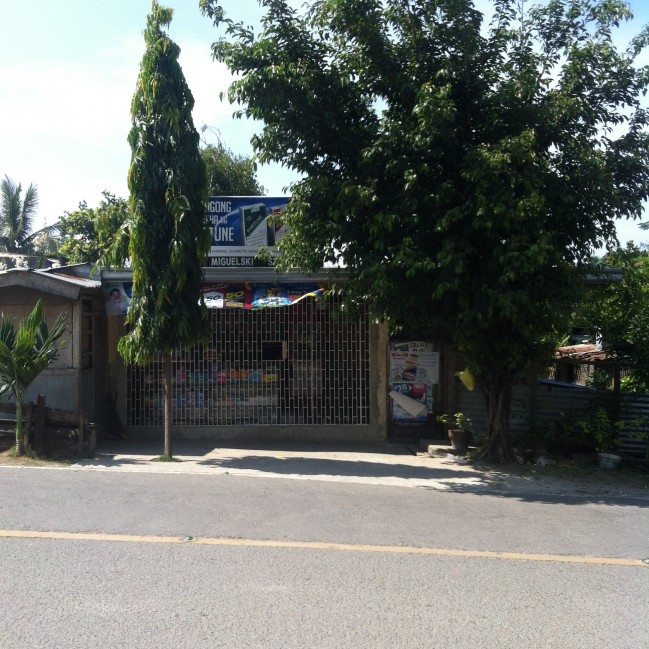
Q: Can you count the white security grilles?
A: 1